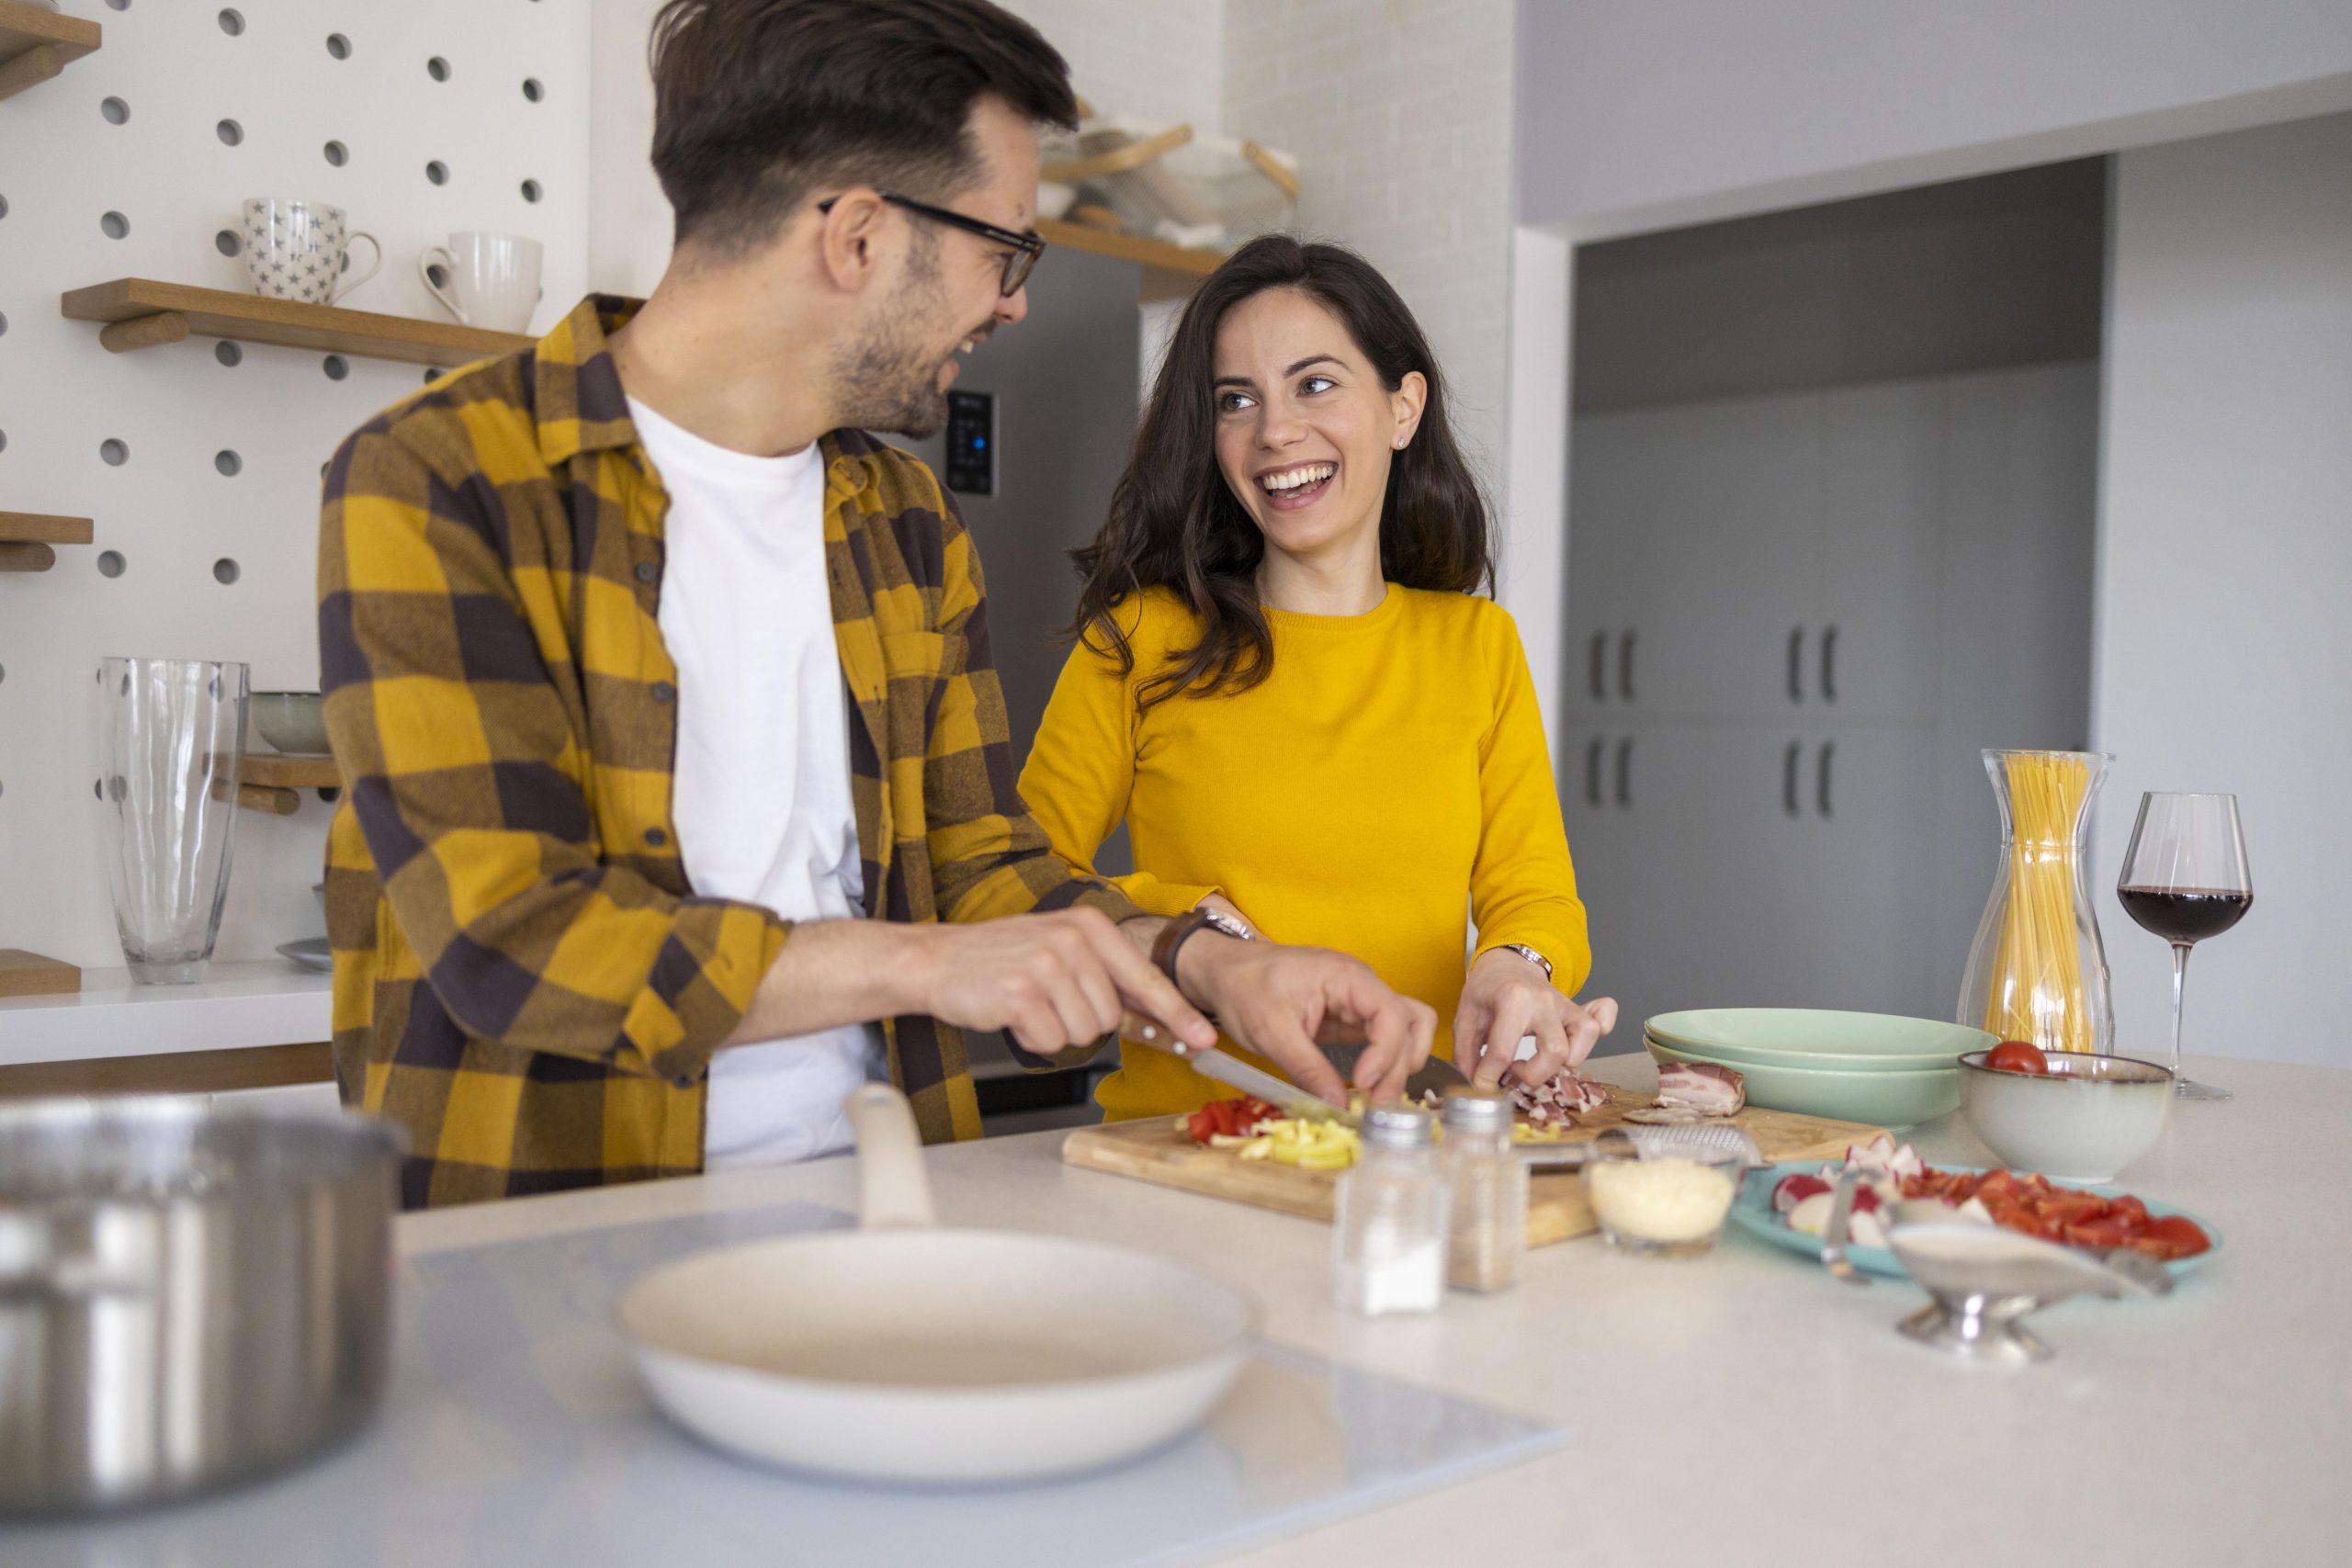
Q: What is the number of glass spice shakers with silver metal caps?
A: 2